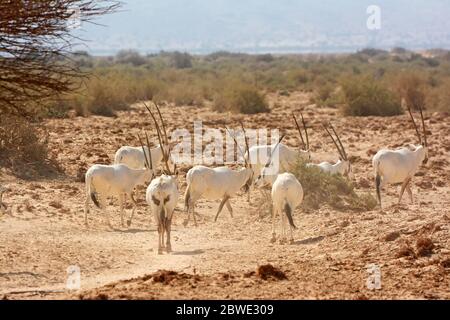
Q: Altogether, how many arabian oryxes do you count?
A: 8